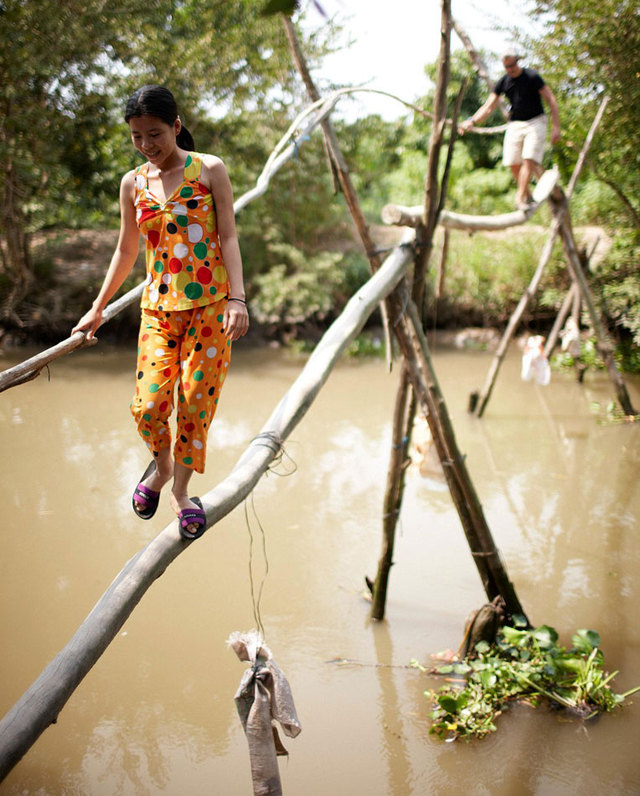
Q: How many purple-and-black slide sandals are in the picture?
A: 2